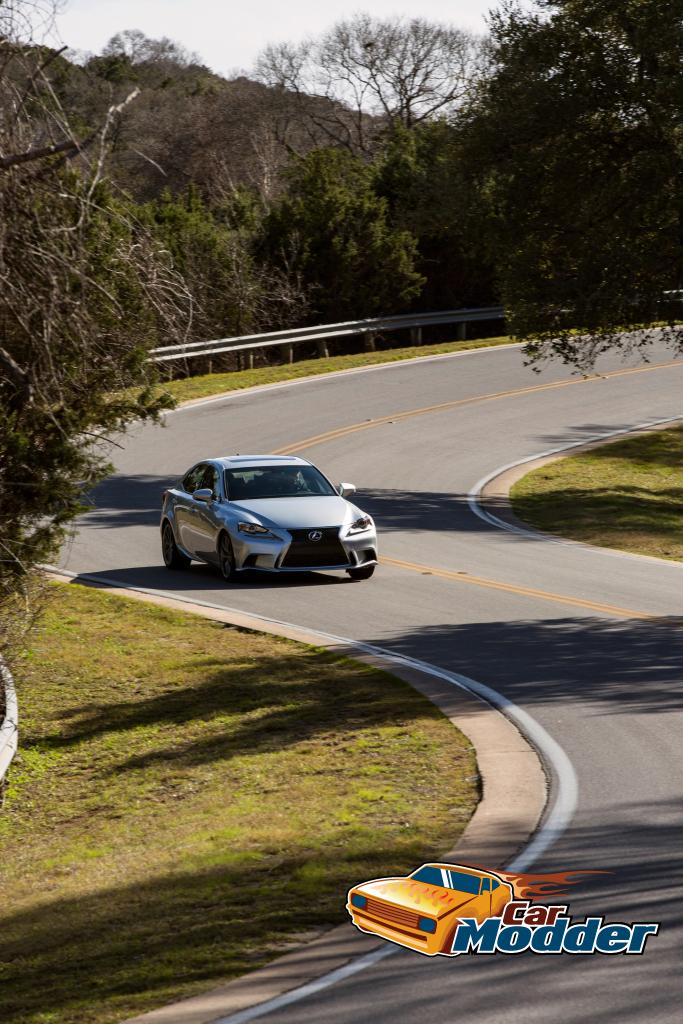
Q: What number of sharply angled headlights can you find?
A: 2